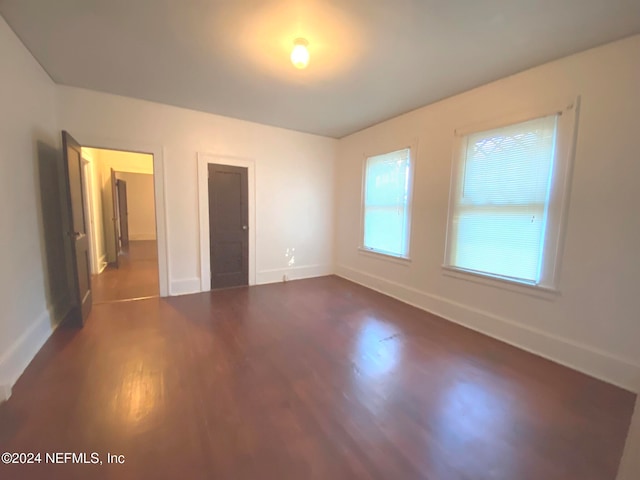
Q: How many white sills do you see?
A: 2